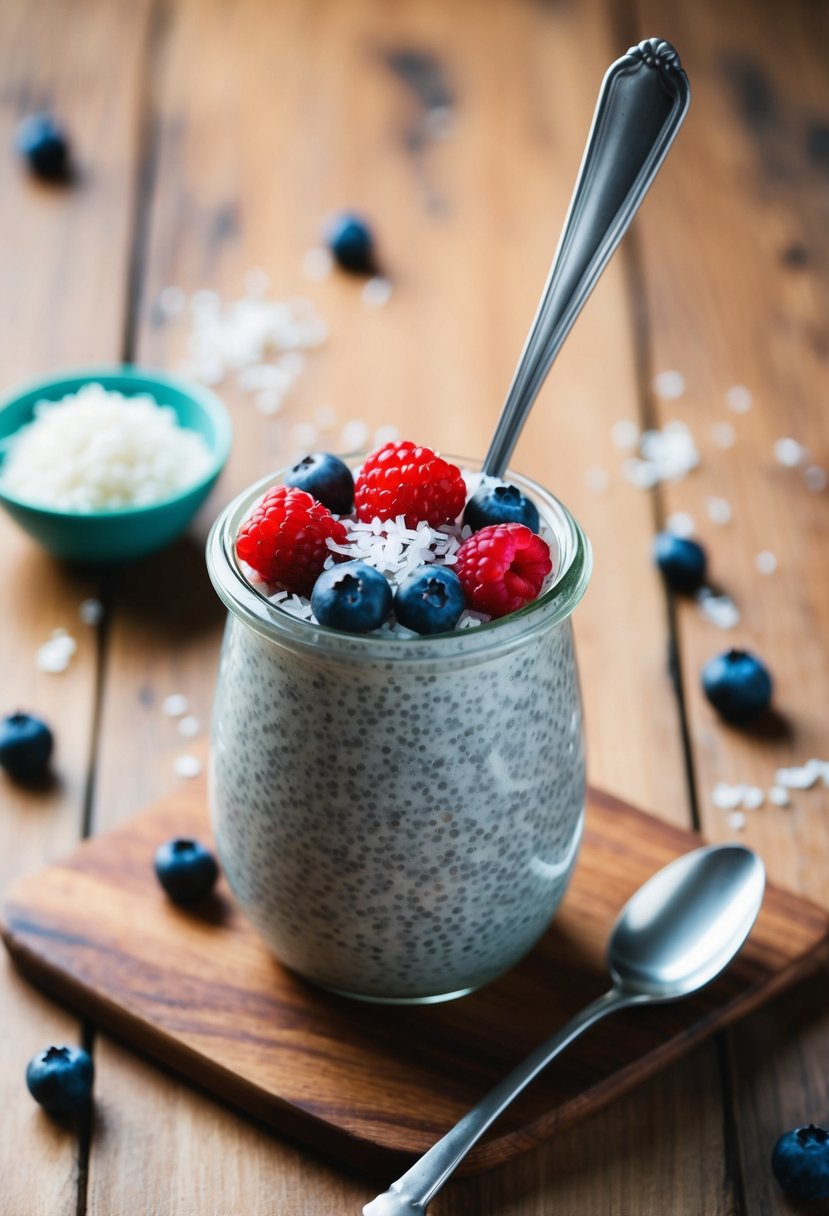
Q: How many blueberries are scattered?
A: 8